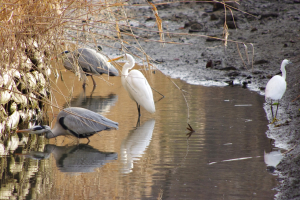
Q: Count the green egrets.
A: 0